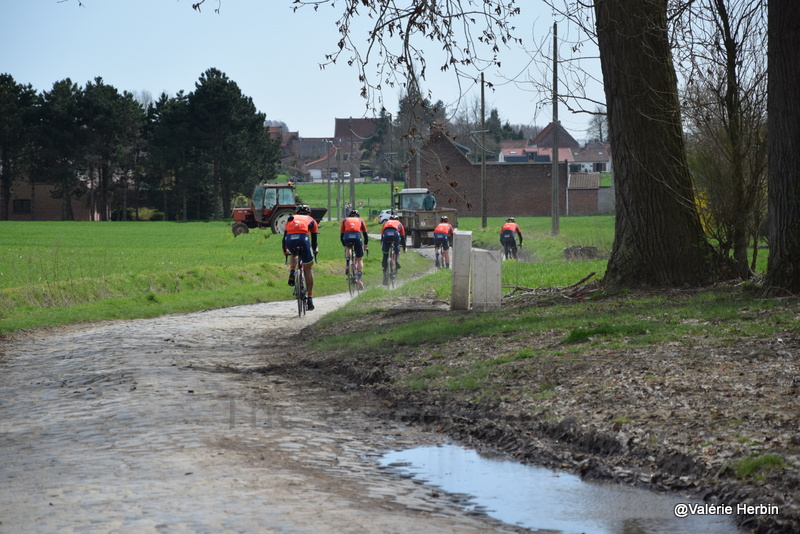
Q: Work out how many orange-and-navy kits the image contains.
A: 5